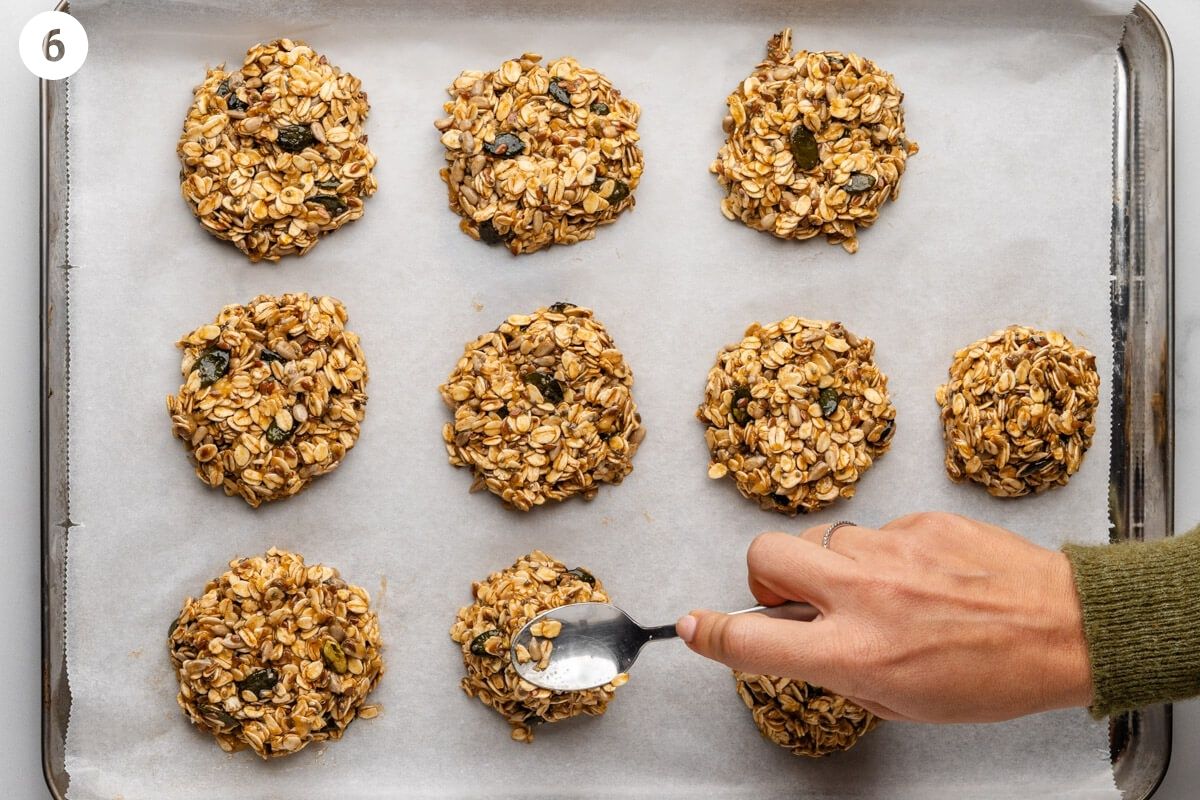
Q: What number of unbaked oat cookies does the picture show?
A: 10